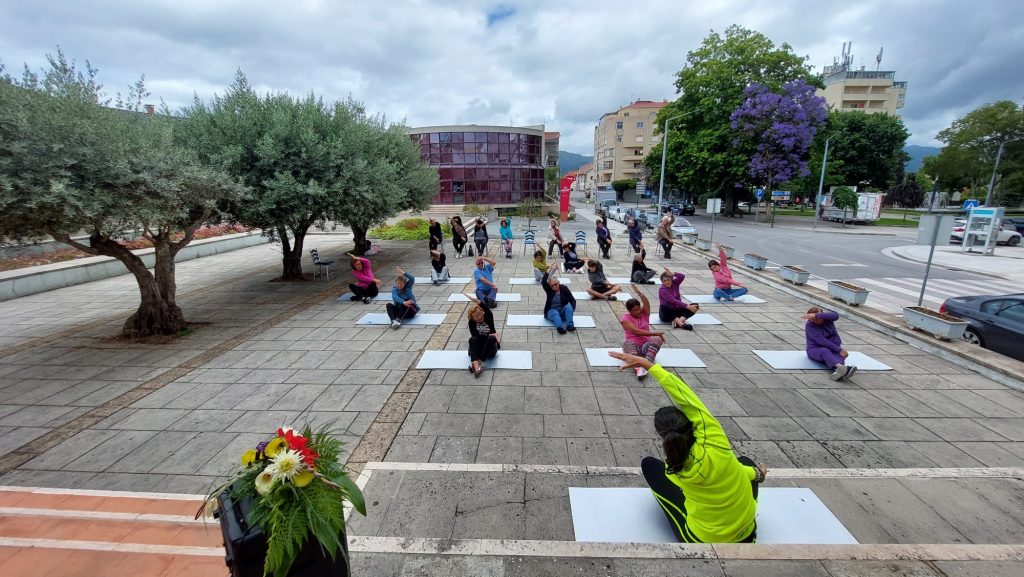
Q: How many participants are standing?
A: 0